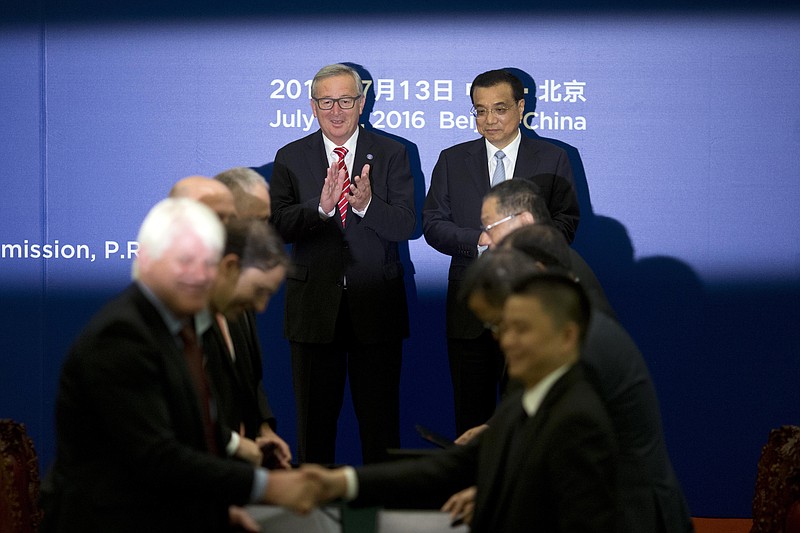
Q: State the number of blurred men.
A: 8